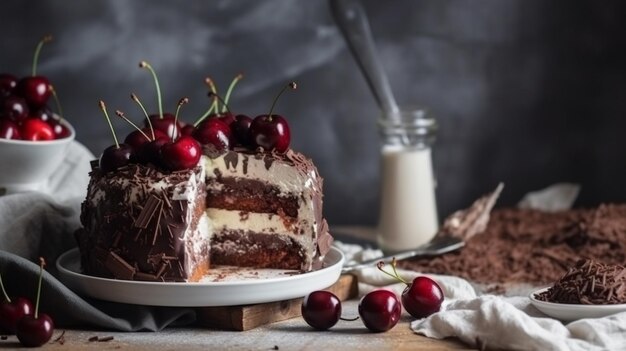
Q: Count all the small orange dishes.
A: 0